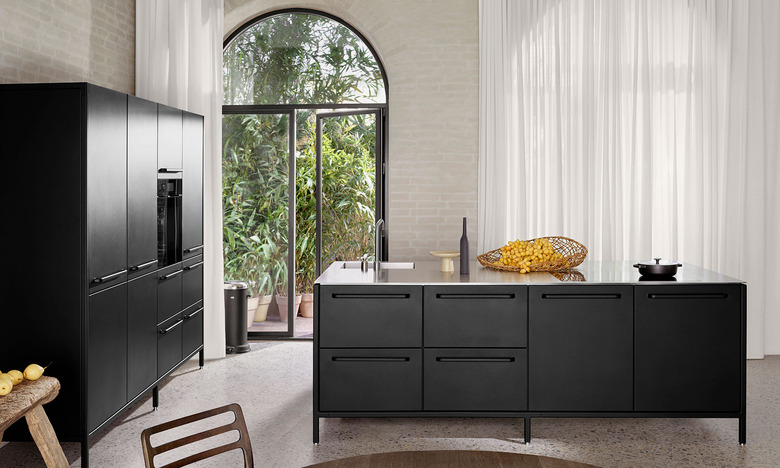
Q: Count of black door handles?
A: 14